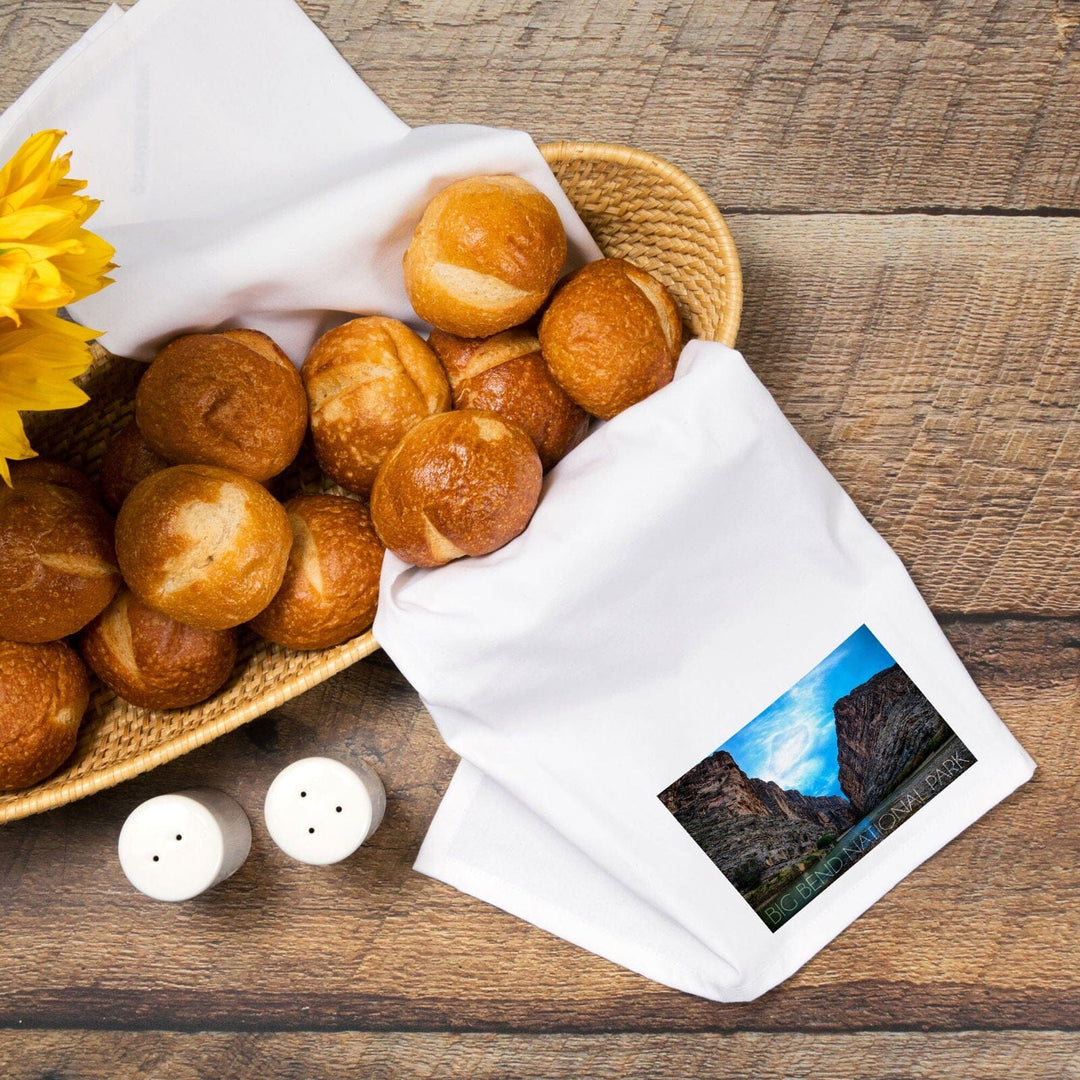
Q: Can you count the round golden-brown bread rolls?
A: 12